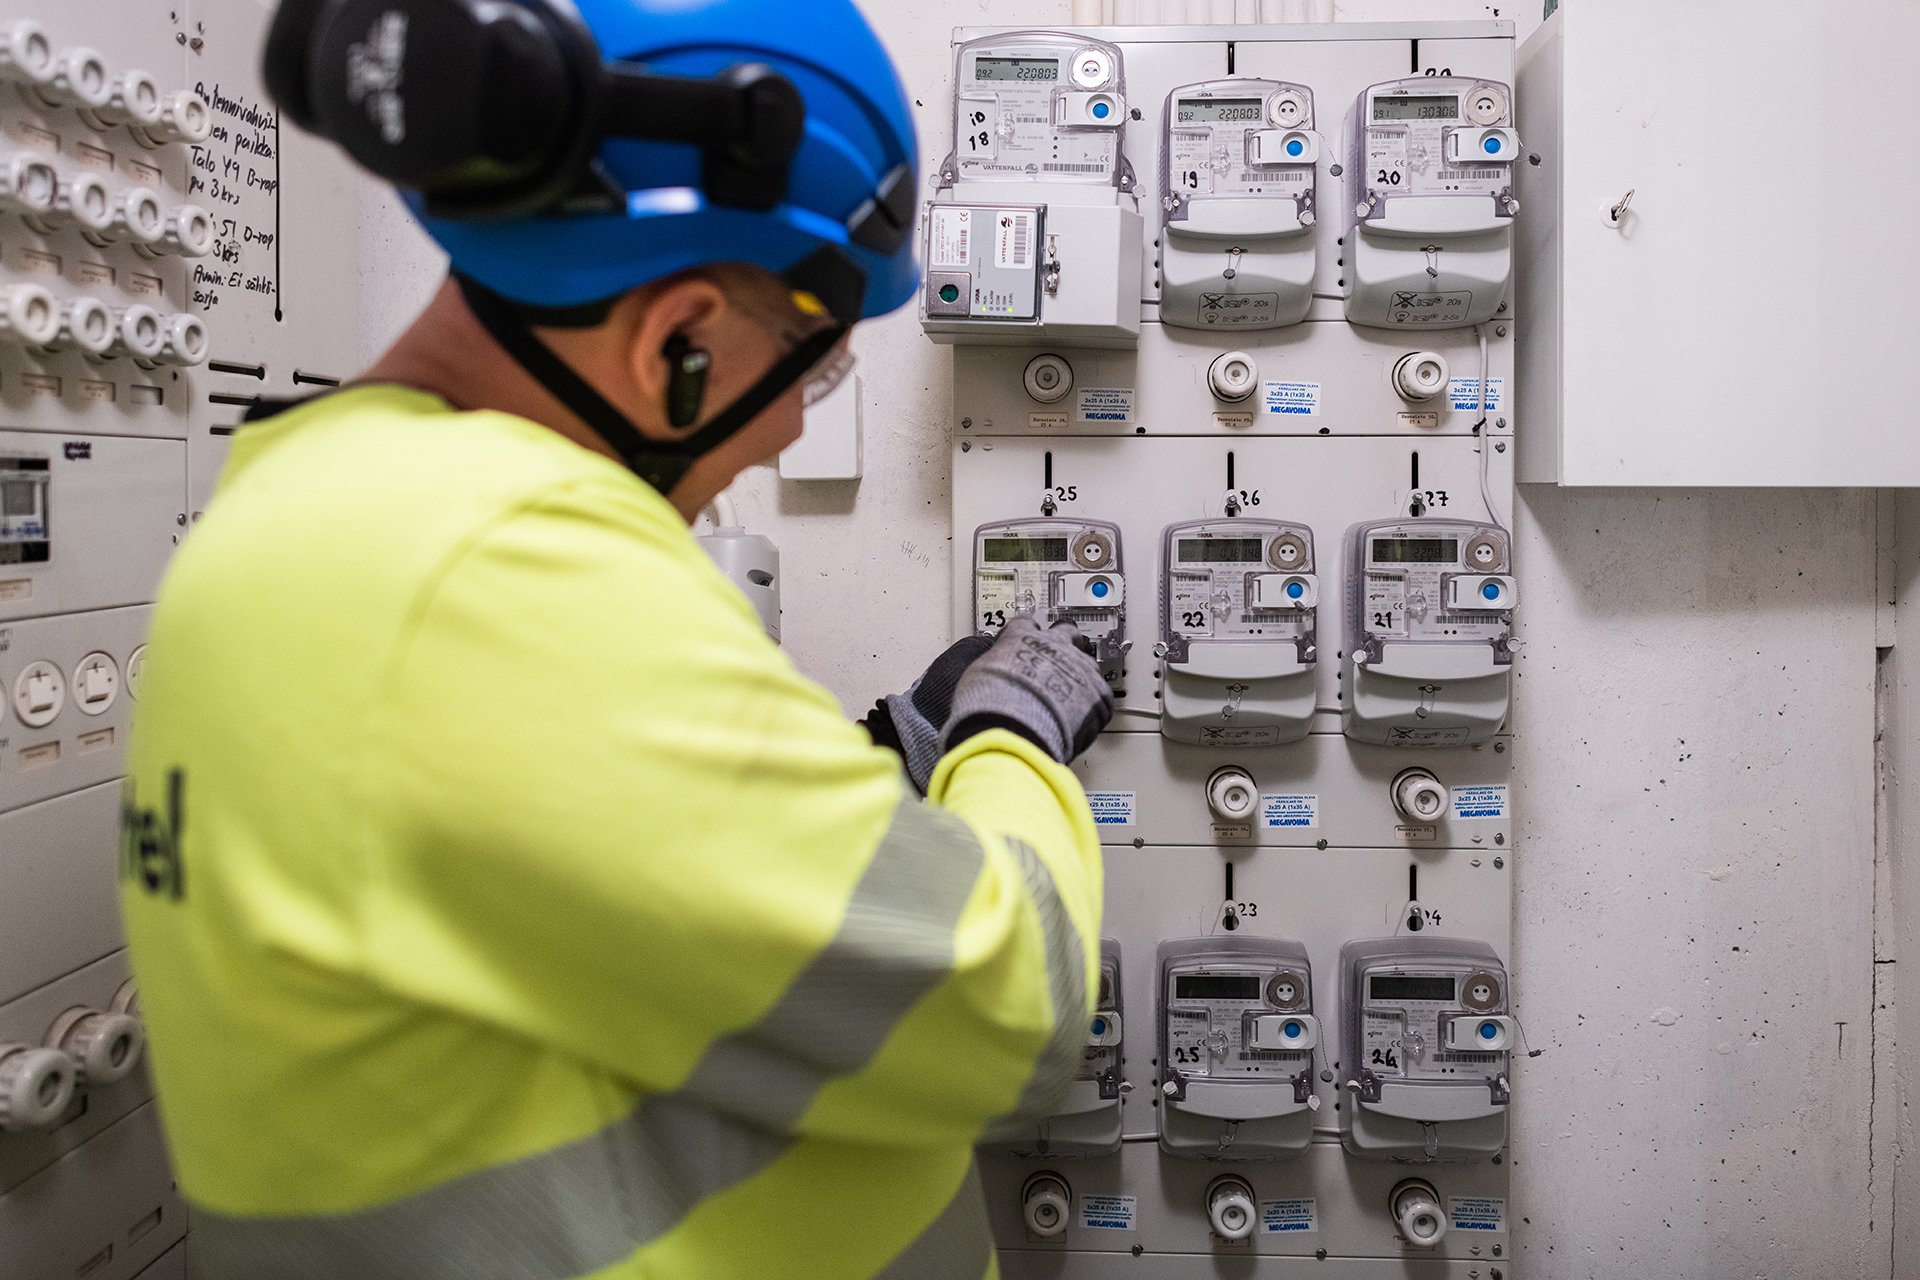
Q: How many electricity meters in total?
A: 9